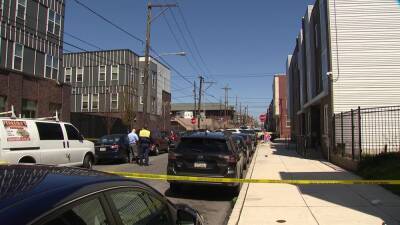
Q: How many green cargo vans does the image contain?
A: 0